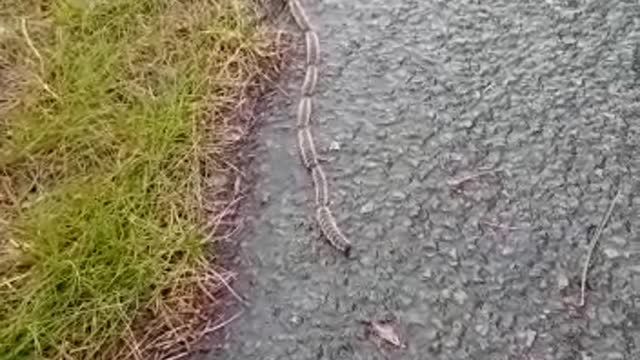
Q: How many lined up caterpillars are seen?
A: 7